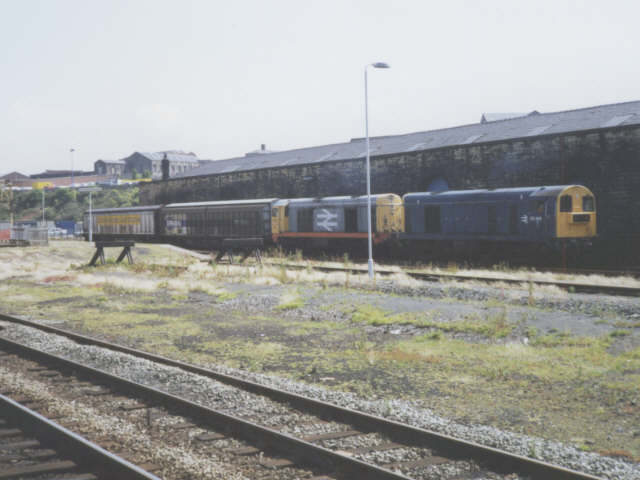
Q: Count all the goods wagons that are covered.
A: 2